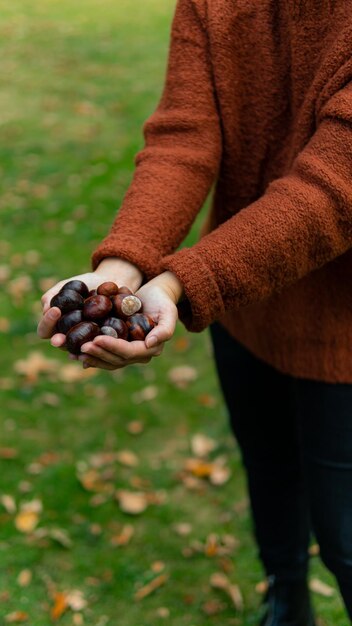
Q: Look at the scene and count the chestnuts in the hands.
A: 11